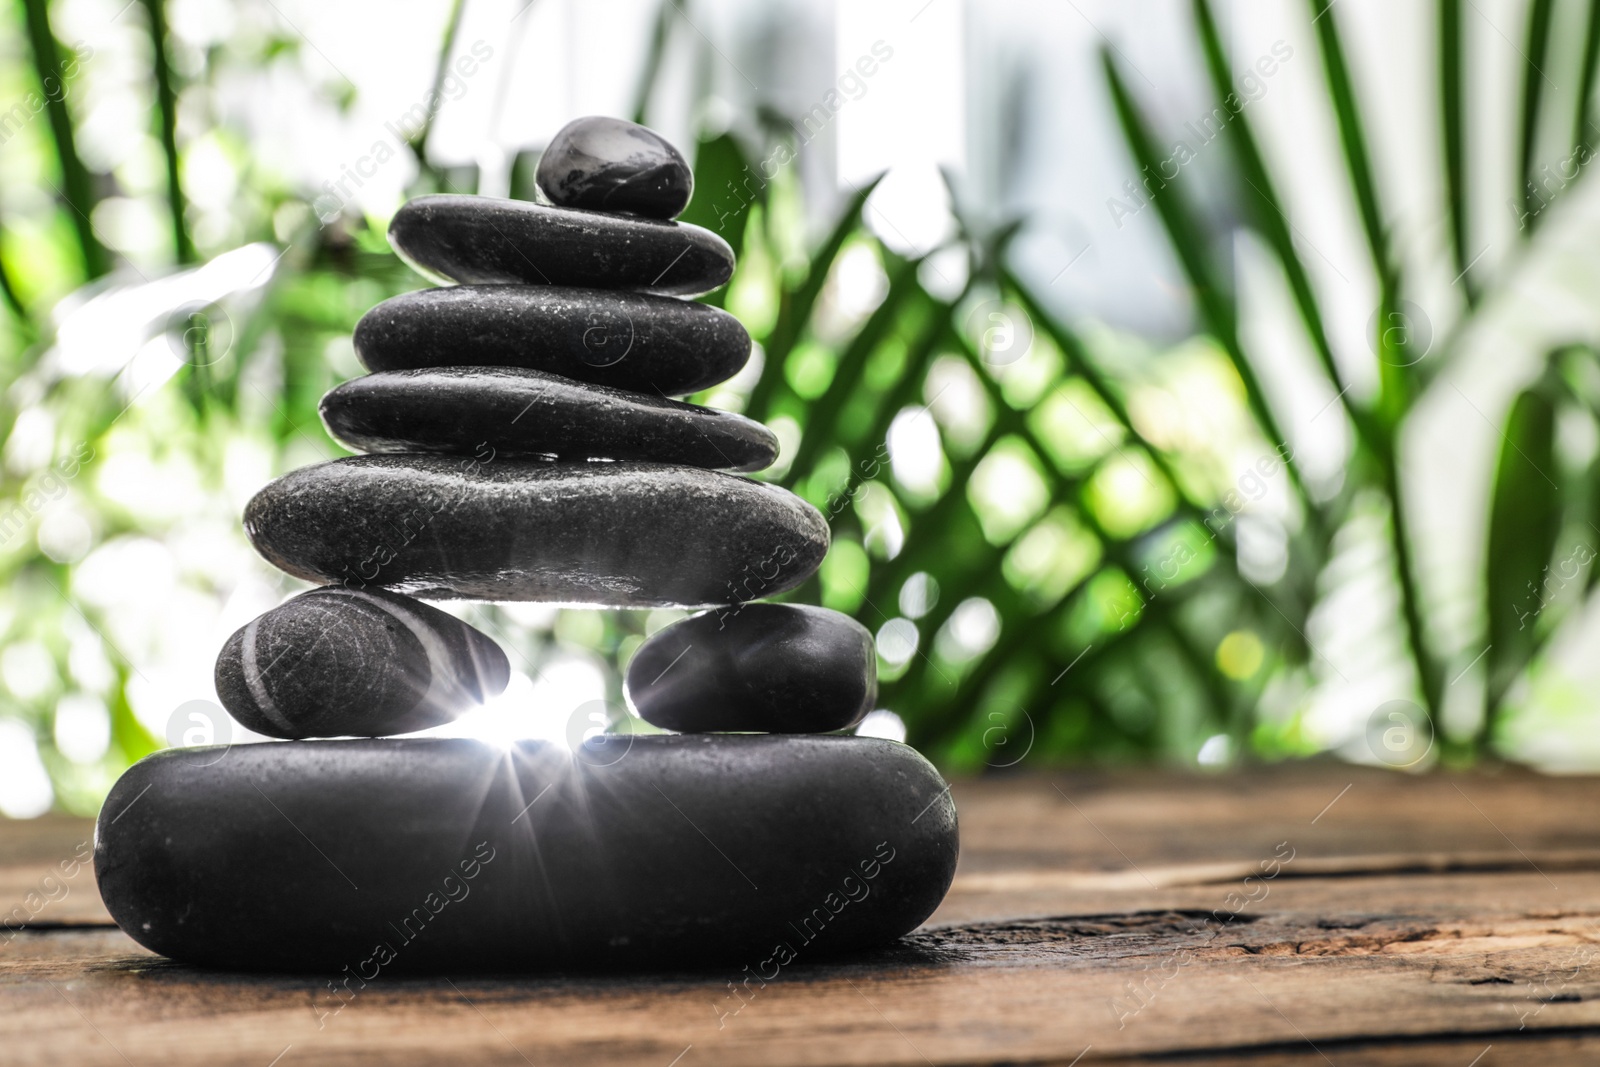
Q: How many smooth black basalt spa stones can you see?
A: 8